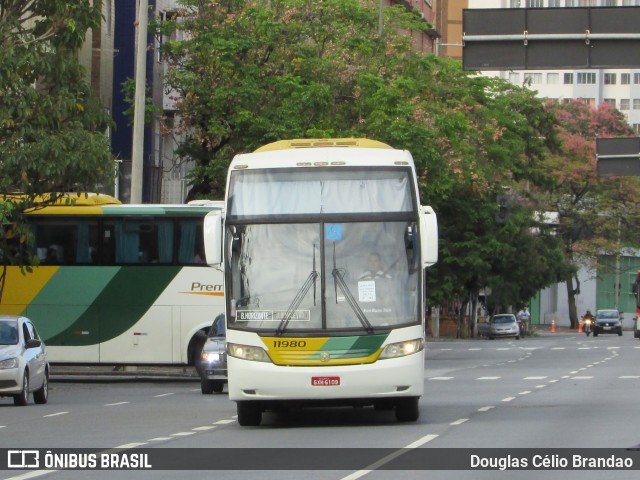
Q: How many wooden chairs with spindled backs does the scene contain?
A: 0